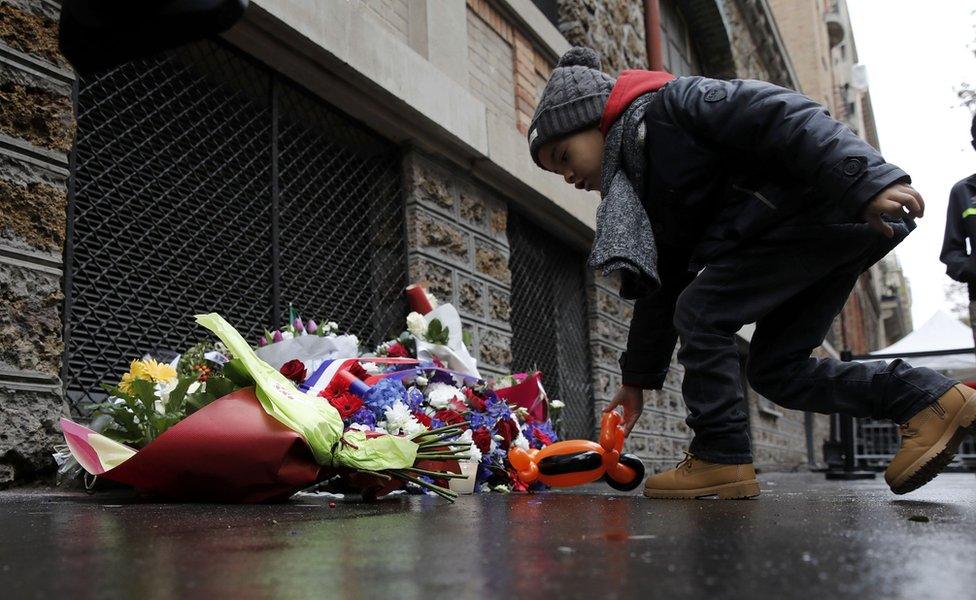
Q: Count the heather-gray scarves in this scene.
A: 1